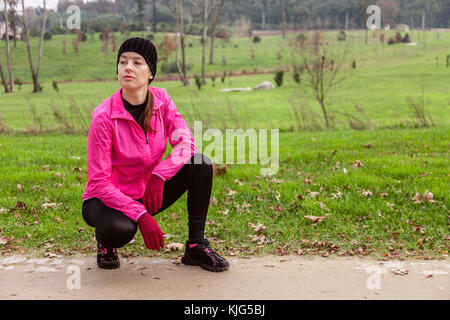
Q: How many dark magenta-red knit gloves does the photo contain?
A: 2